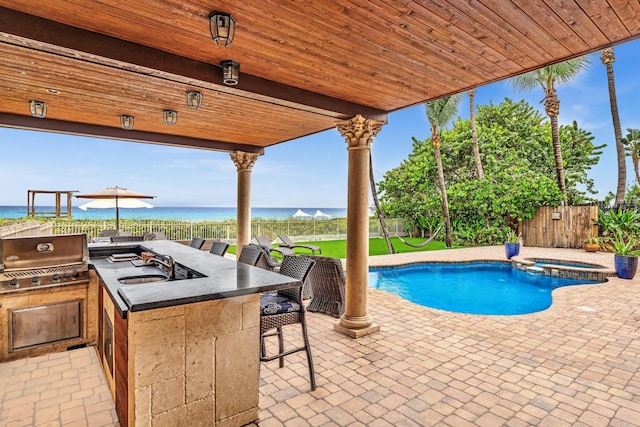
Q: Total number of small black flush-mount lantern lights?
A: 6